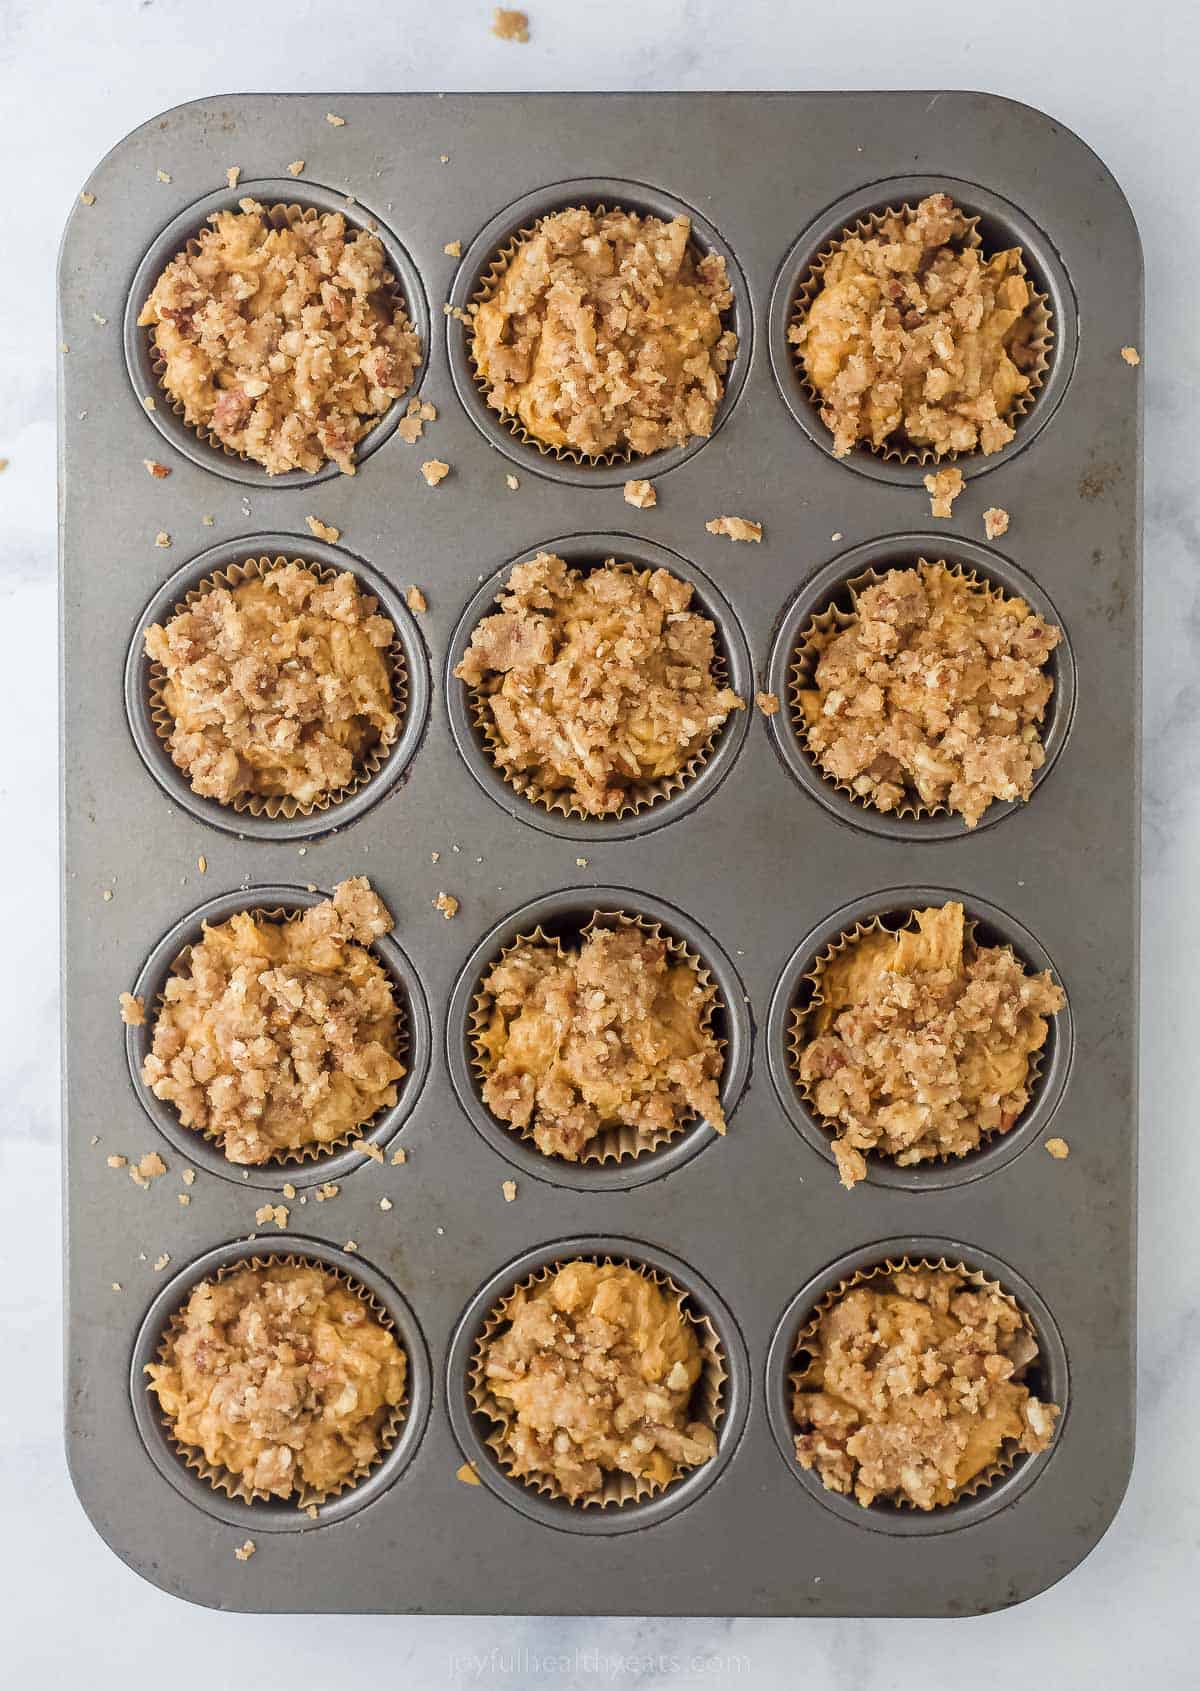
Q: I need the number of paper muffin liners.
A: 12